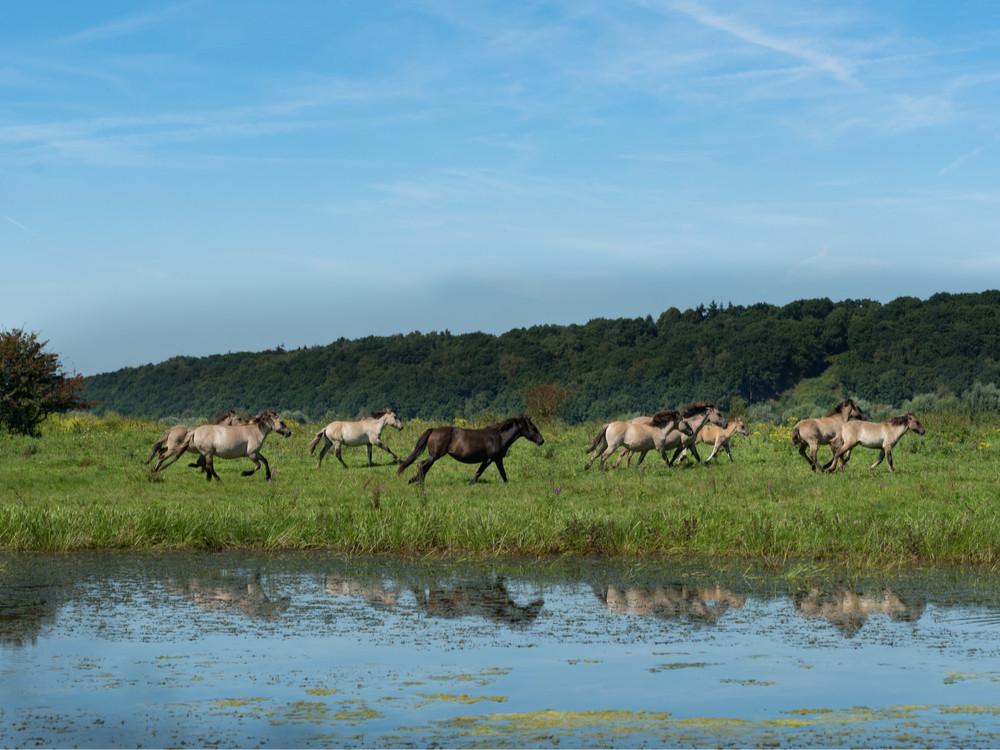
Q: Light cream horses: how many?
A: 8